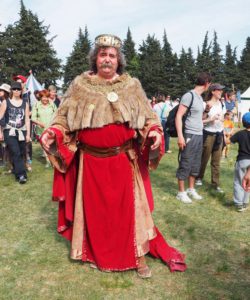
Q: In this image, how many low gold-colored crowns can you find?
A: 1